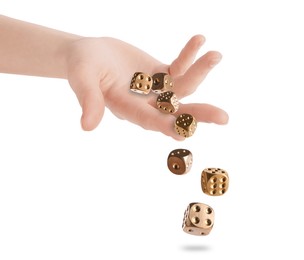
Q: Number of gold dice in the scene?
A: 7